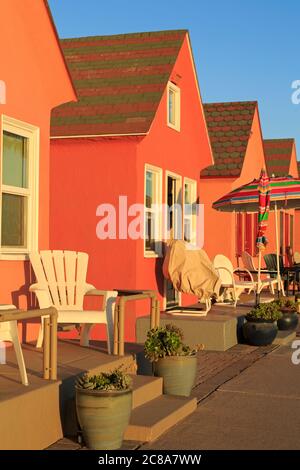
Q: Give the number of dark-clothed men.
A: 0